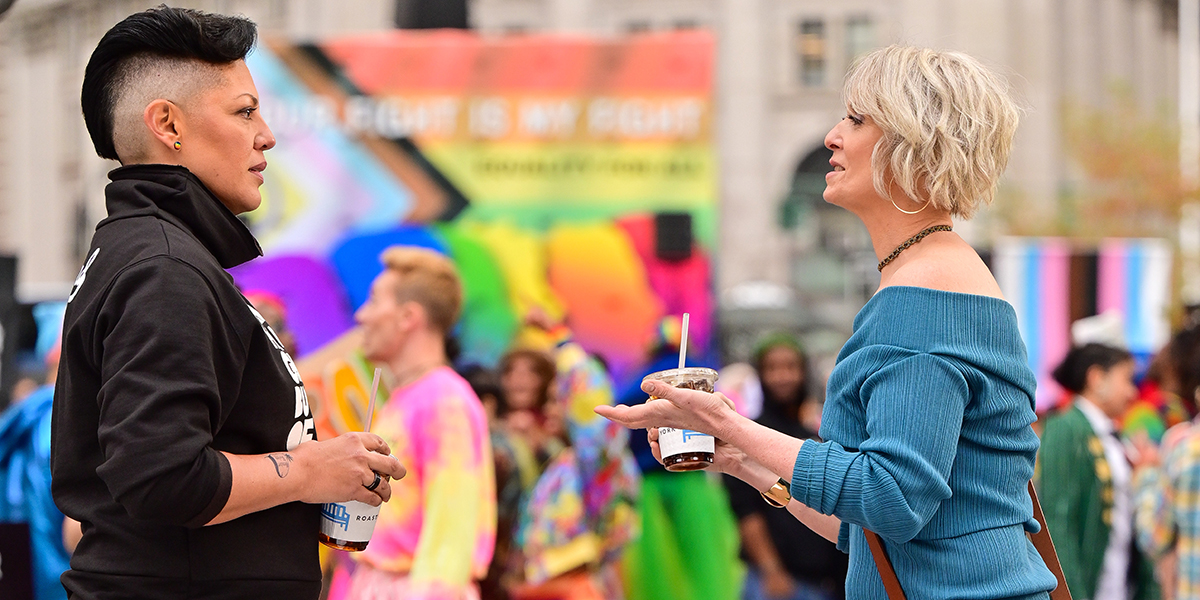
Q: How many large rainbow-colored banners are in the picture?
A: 1